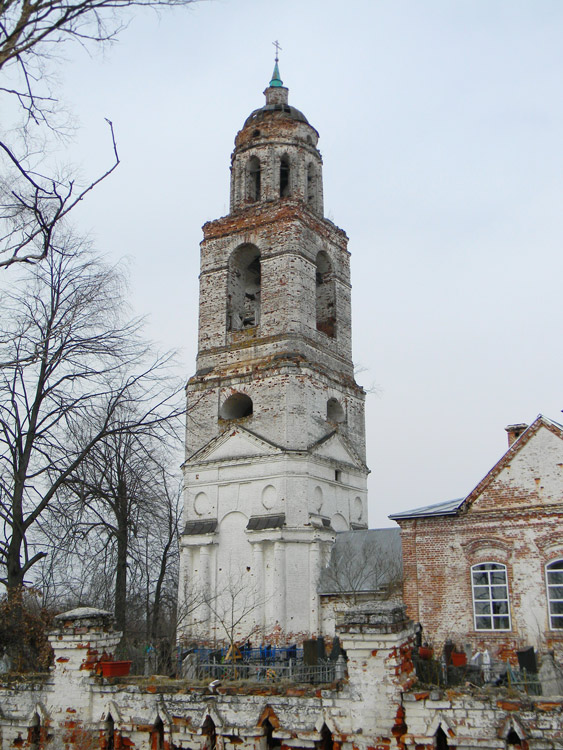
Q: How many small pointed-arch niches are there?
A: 8